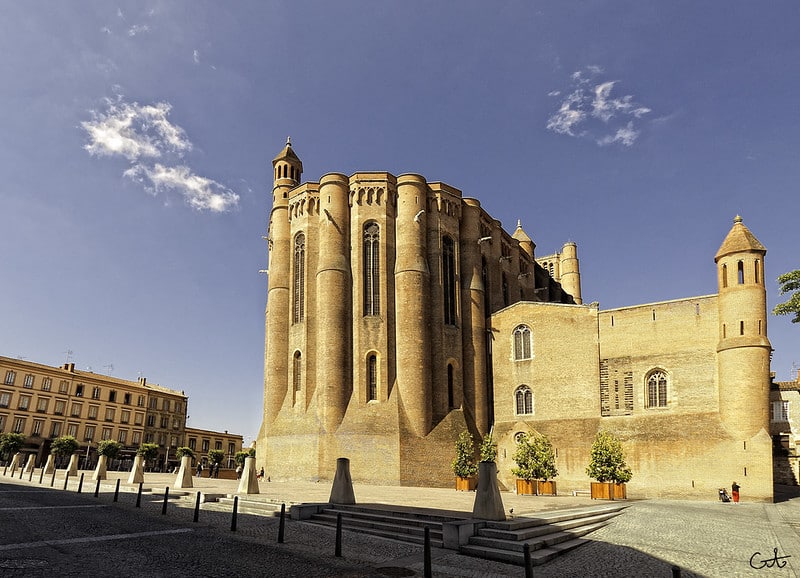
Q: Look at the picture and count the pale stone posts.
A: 10